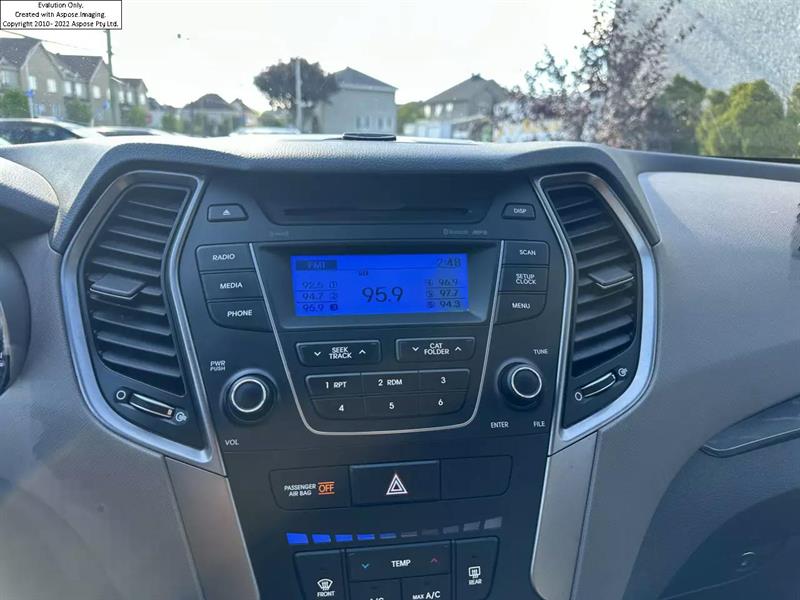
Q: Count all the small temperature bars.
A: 10